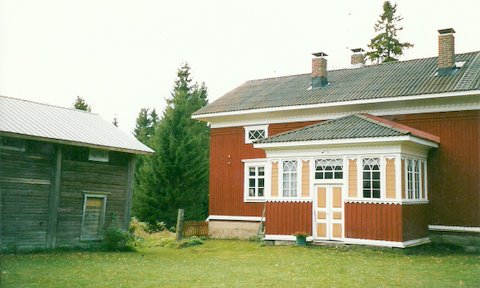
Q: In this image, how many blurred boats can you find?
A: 0